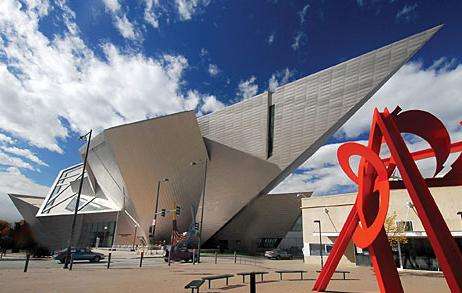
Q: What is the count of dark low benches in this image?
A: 5